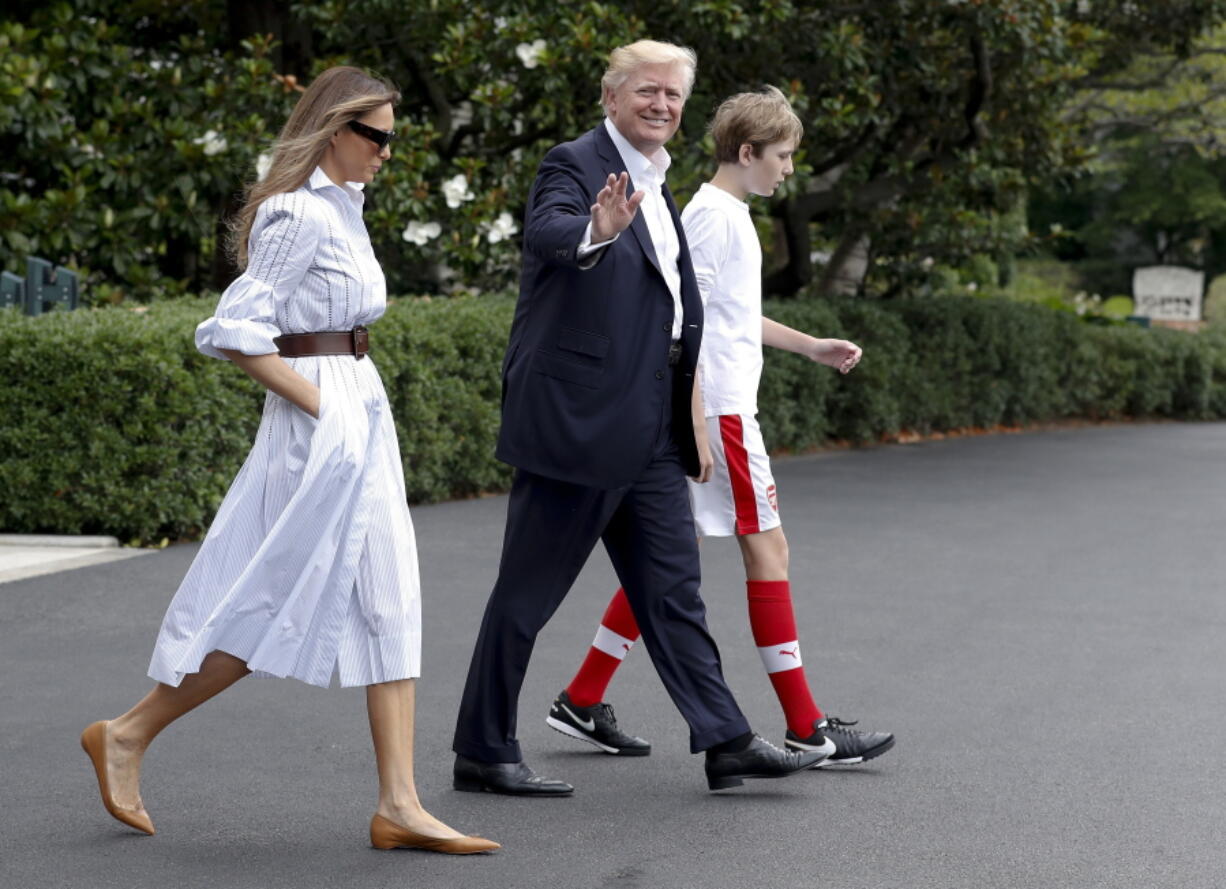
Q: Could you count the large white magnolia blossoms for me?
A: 6